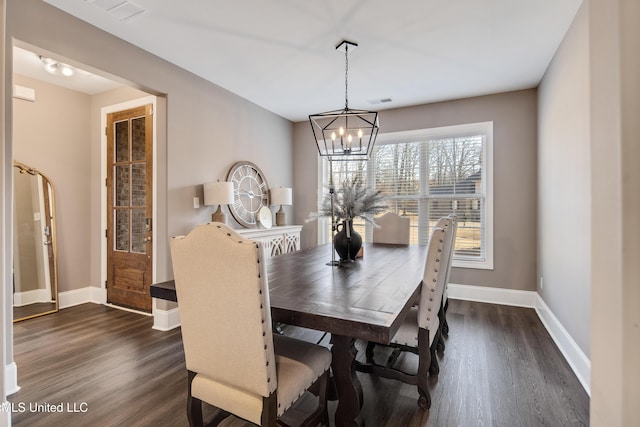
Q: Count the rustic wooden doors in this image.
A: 1